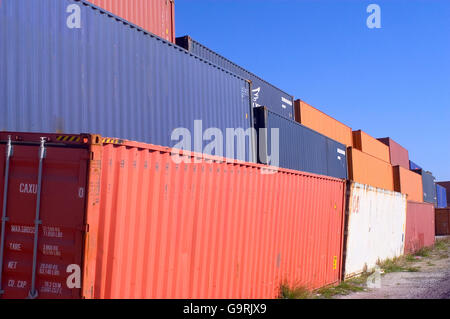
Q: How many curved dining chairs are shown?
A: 0